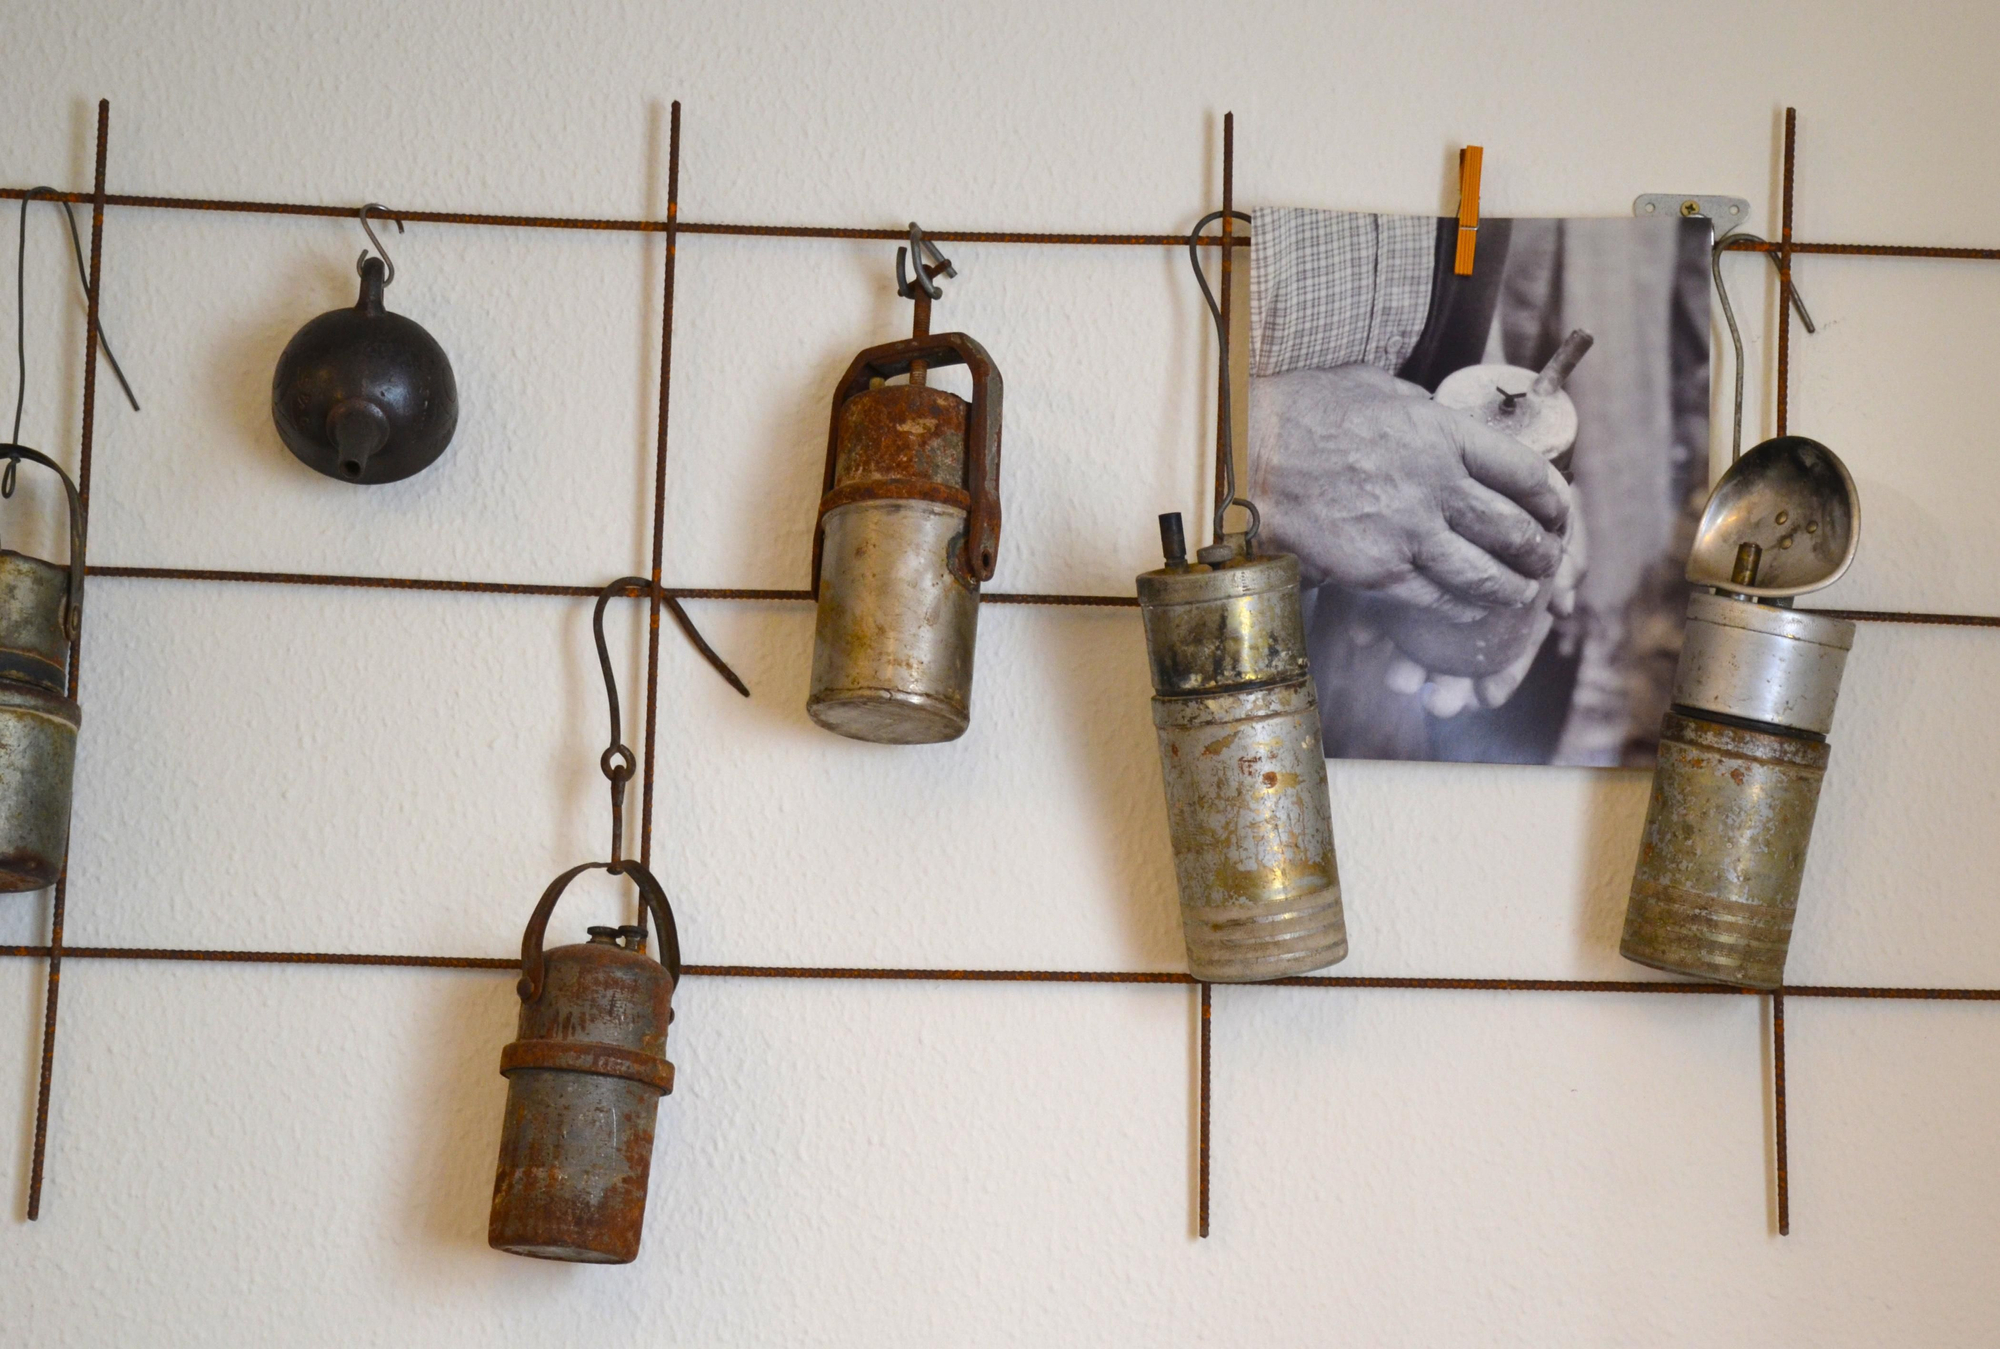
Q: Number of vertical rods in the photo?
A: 4